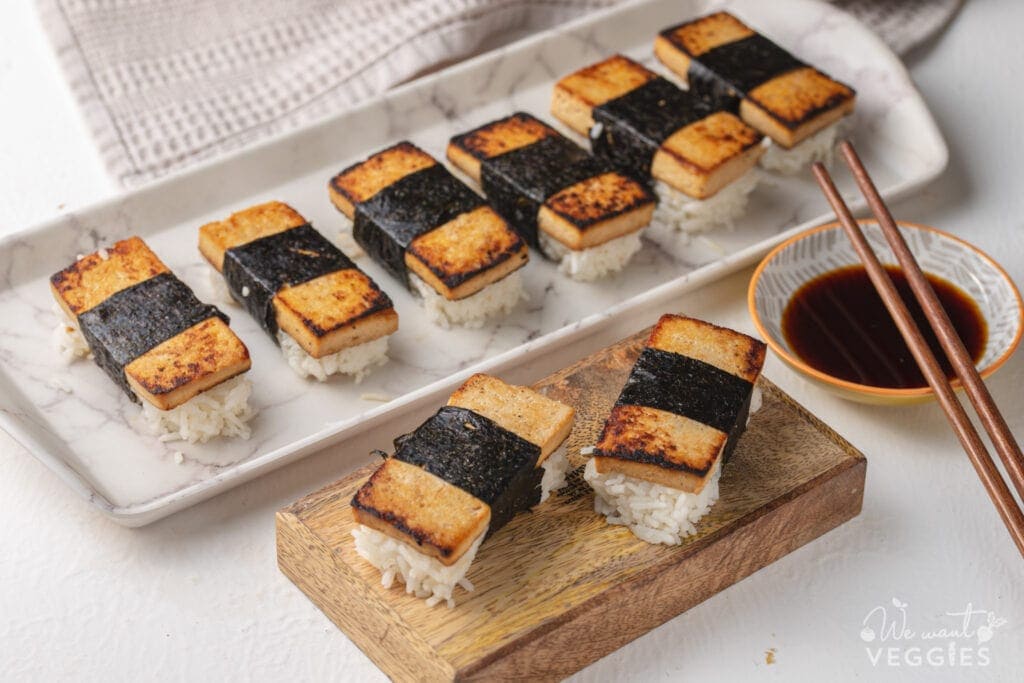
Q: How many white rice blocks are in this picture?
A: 8